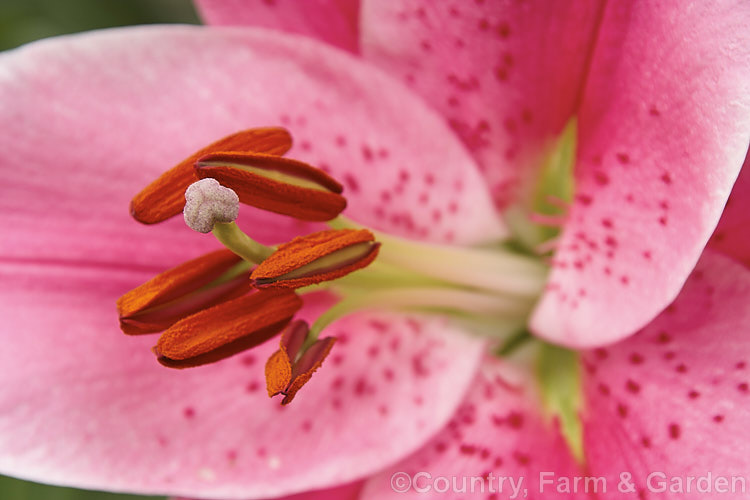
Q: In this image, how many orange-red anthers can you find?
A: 6